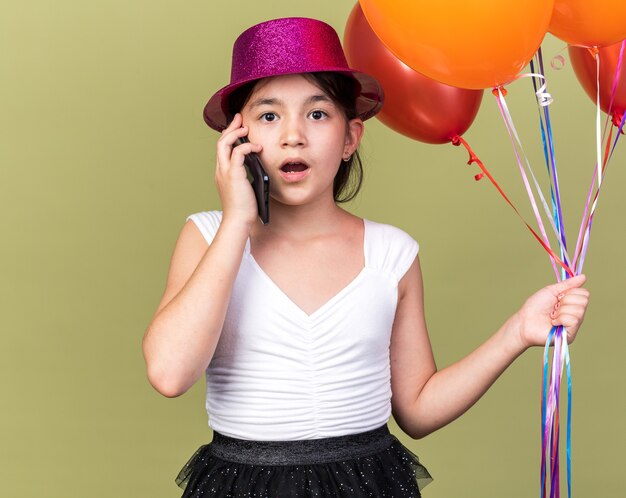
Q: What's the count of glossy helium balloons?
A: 4